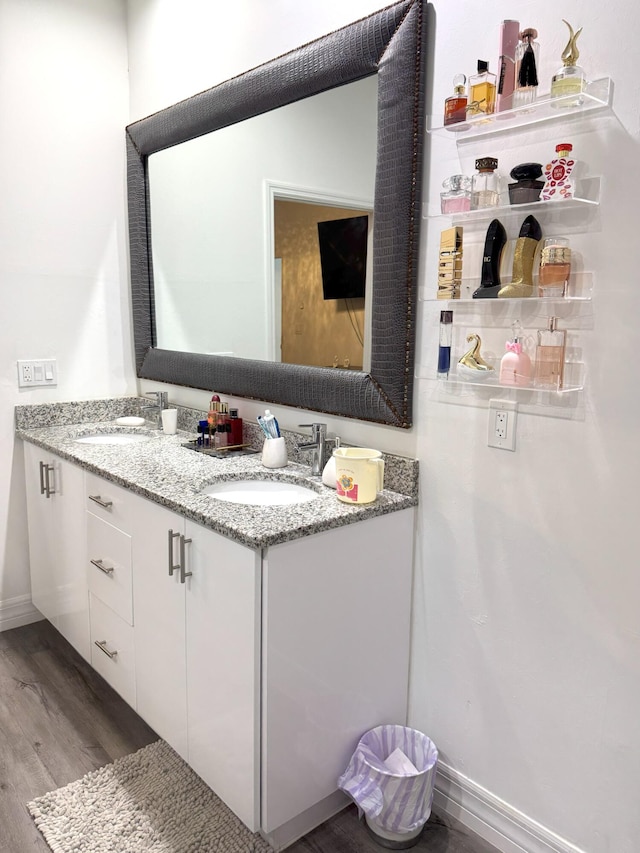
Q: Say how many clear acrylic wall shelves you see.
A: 4